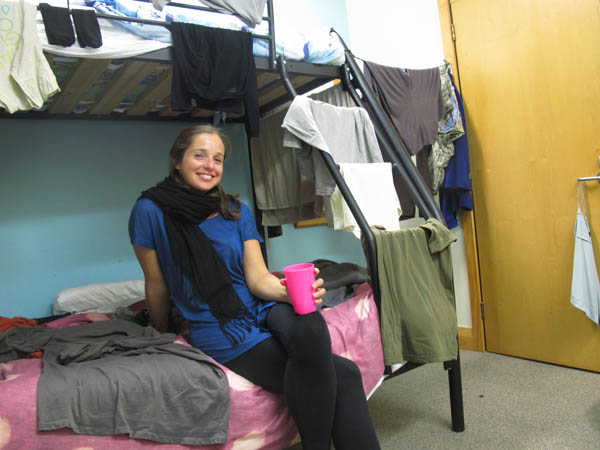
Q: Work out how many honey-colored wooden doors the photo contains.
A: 1